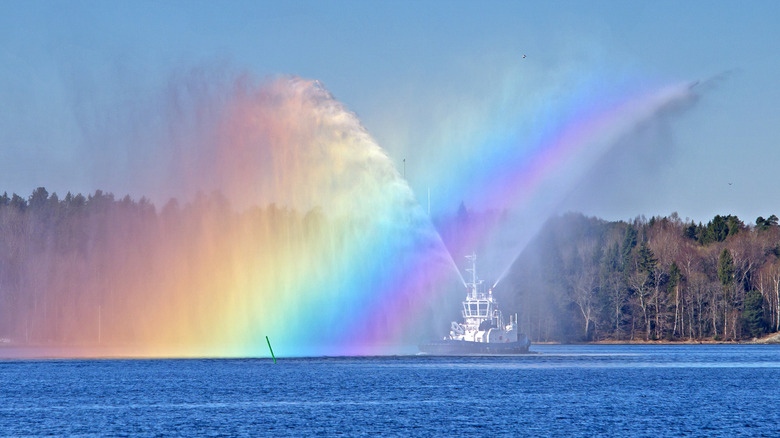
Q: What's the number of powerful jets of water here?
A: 2